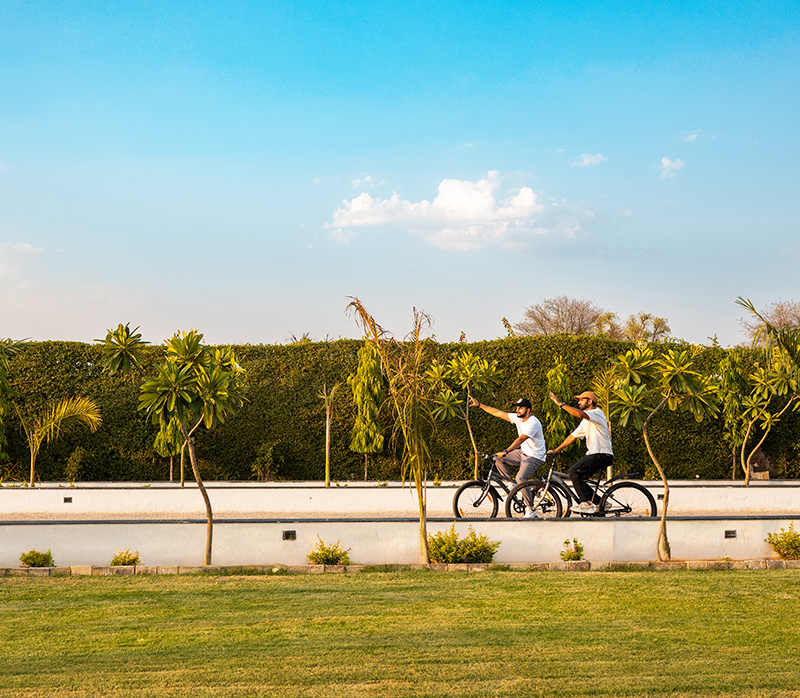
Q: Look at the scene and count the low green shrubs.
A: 6